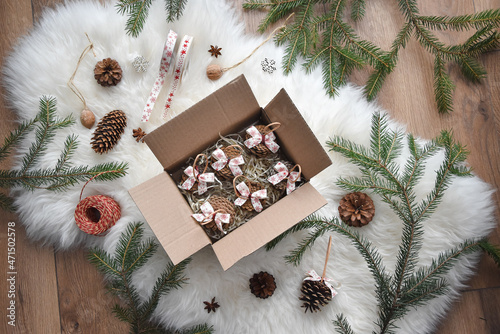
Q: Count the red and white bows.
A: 7